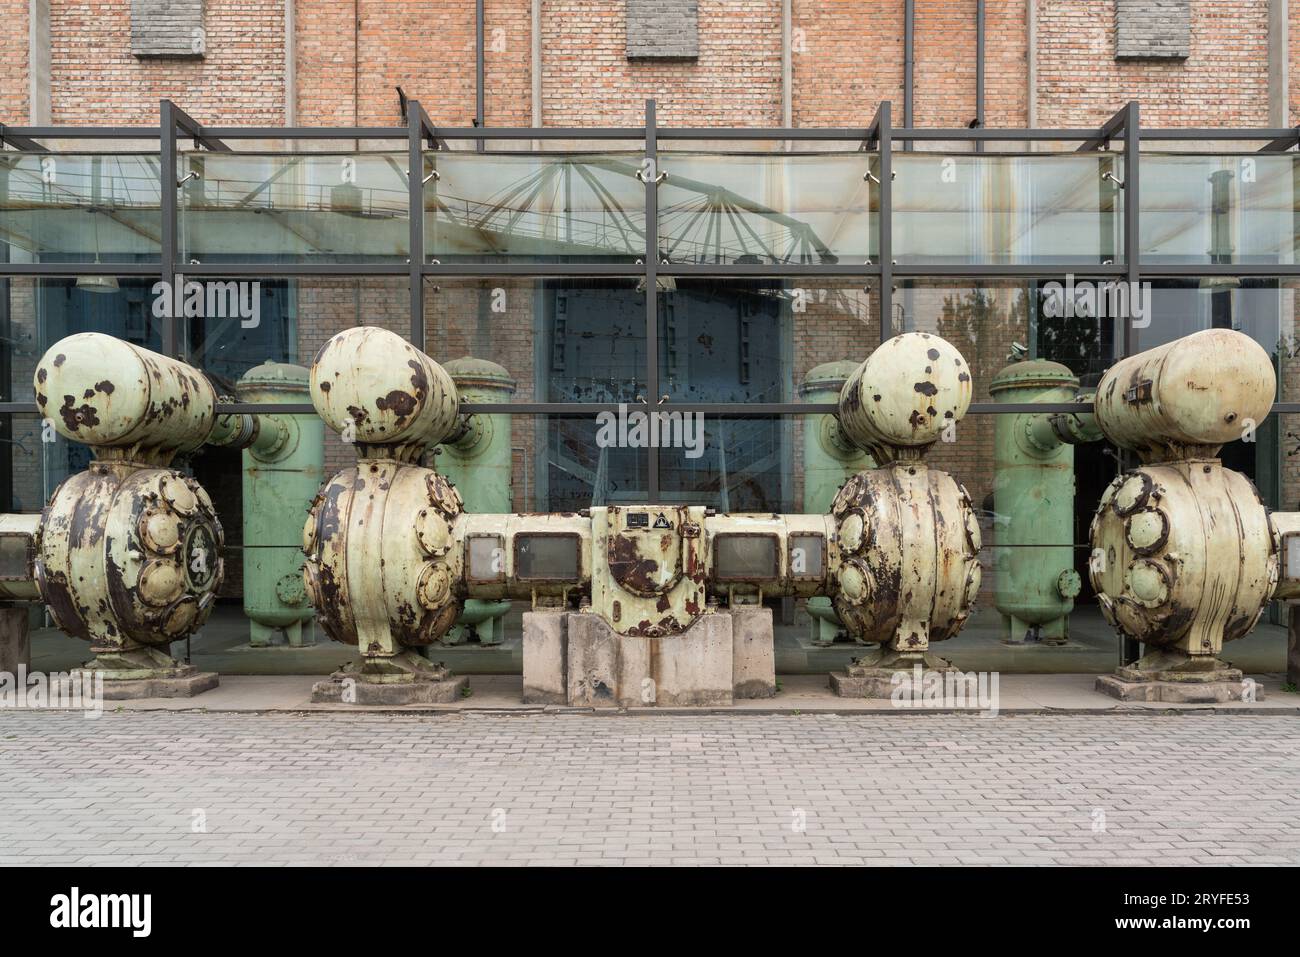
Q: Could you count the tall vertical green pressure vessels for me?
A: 4